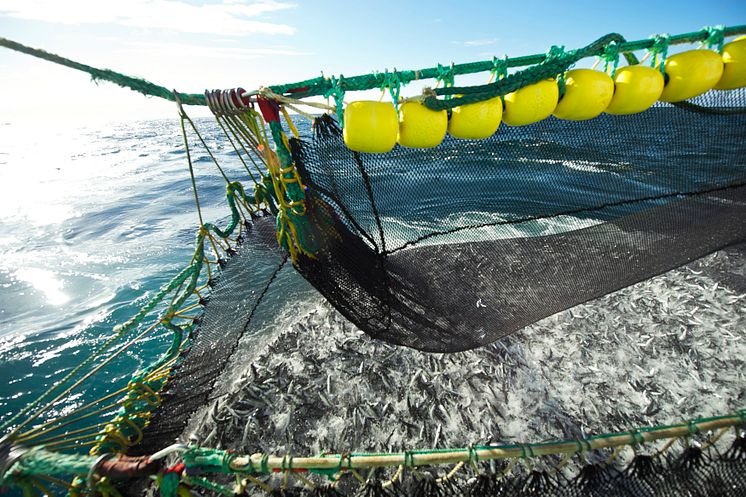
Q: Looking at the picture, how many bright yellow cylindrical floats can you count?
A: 8